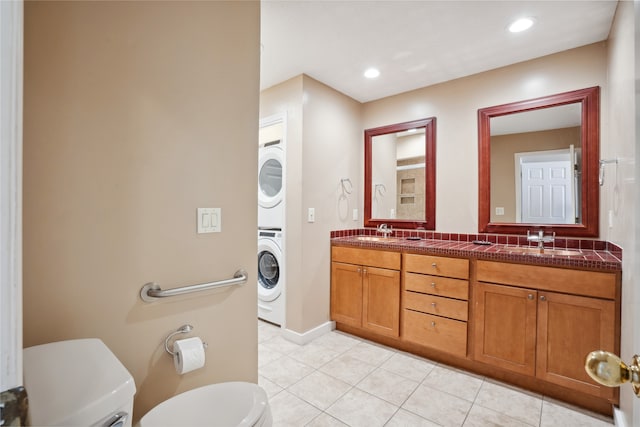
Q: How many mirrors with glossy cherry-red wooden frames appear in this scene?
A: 2